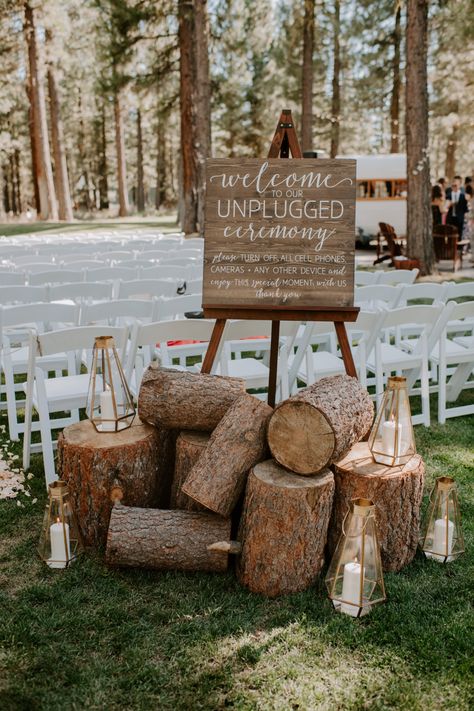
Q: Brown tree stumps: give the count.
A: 8